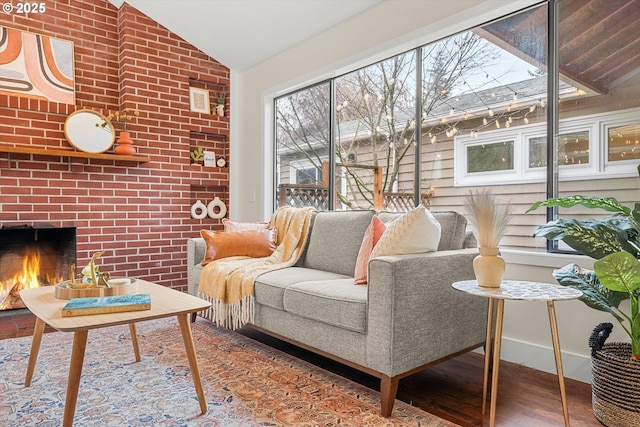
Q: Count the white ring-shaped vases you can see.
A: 2